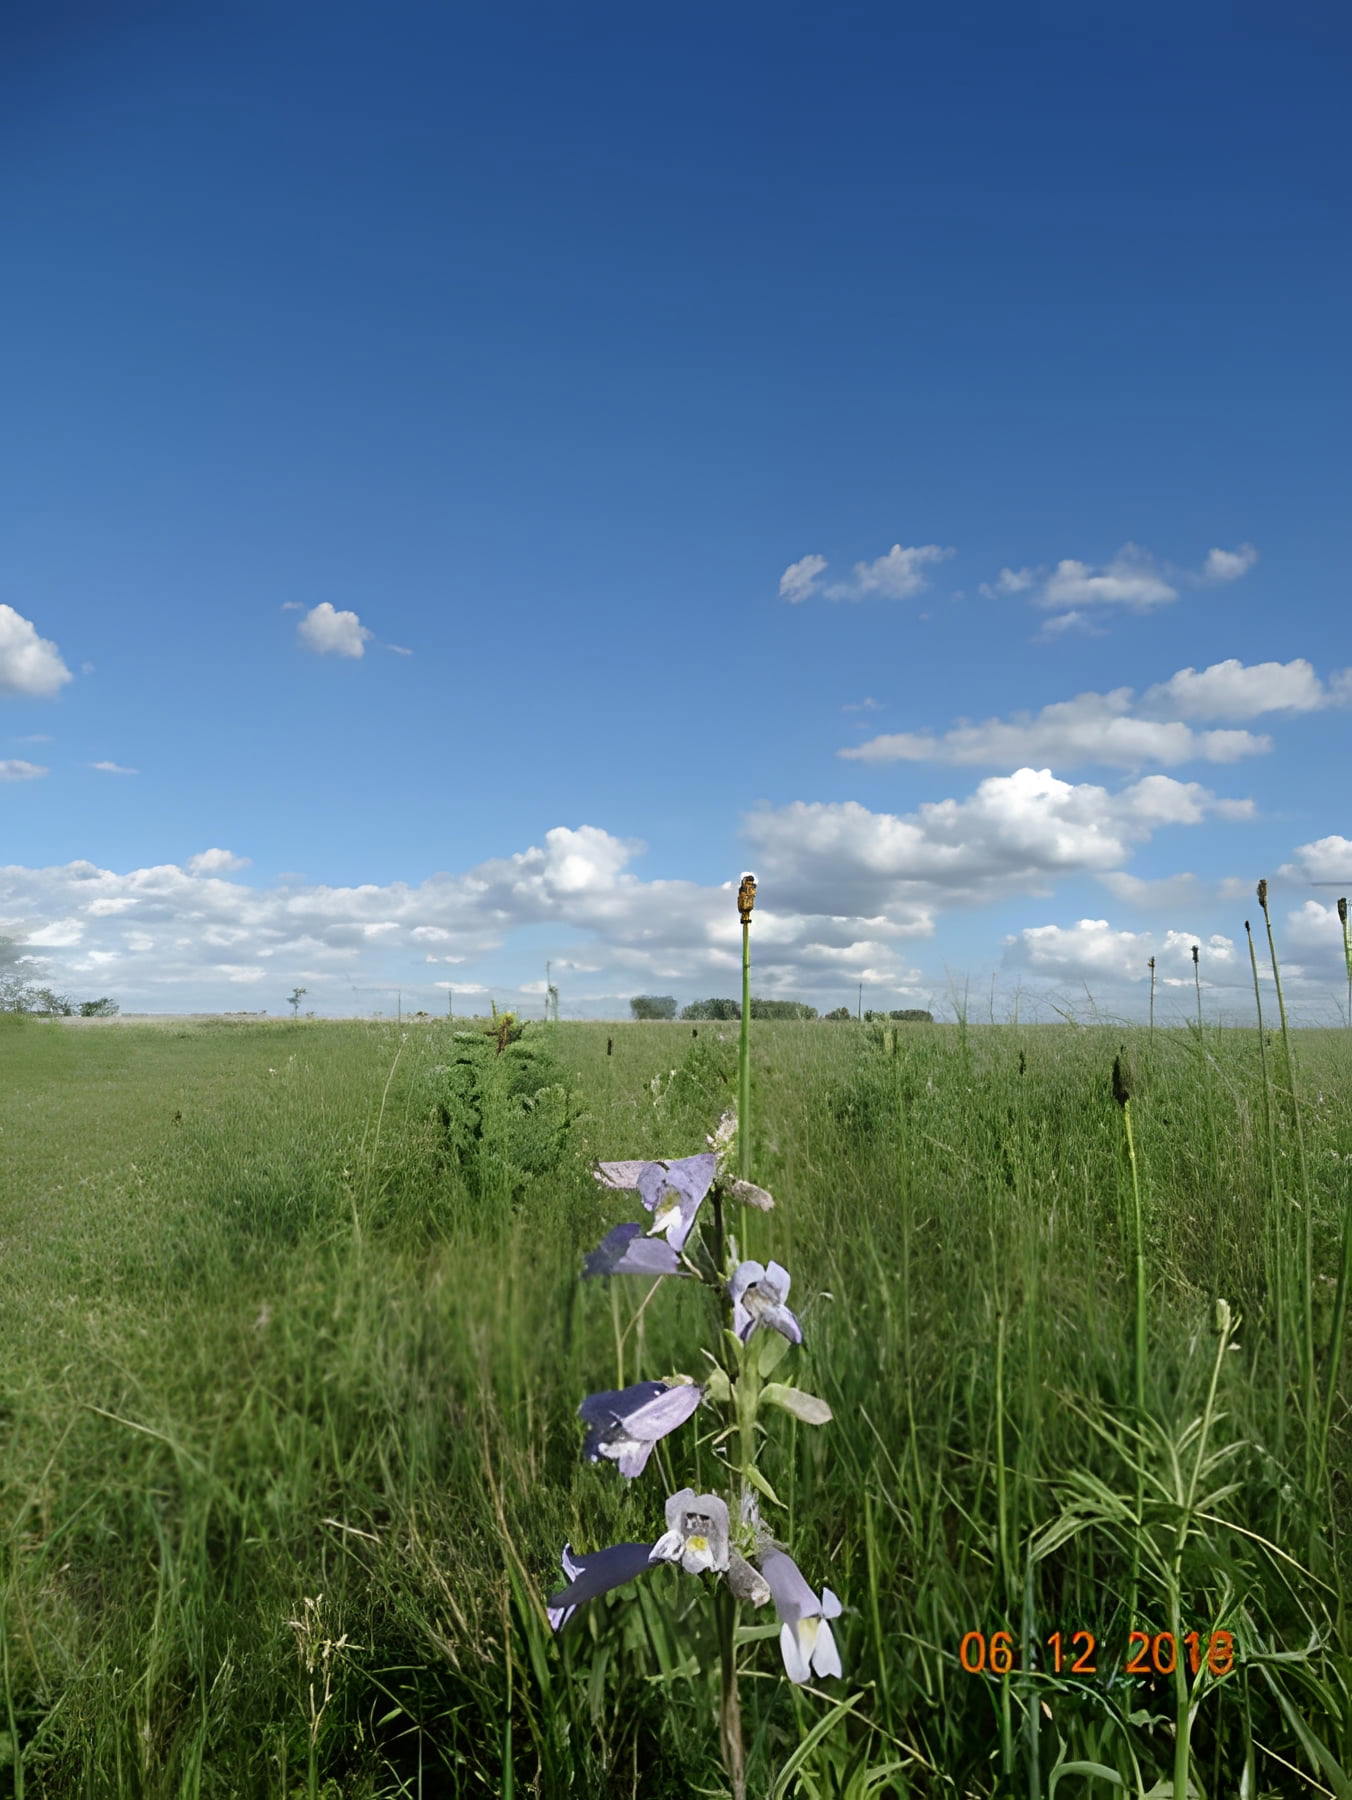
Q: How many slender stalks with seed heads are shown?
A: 7